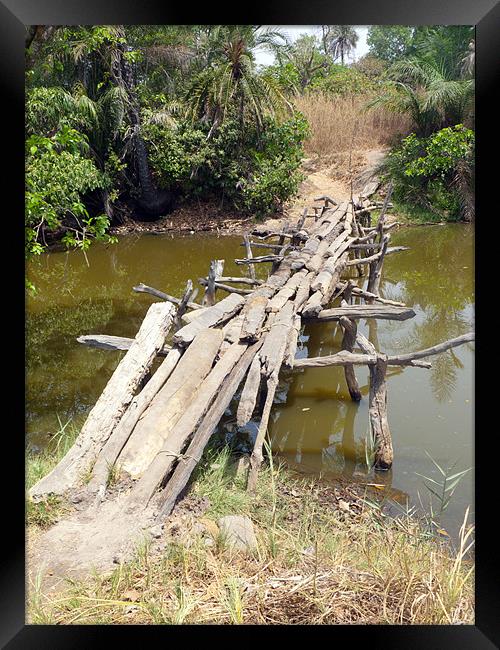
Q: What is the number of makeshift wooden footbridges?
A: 1